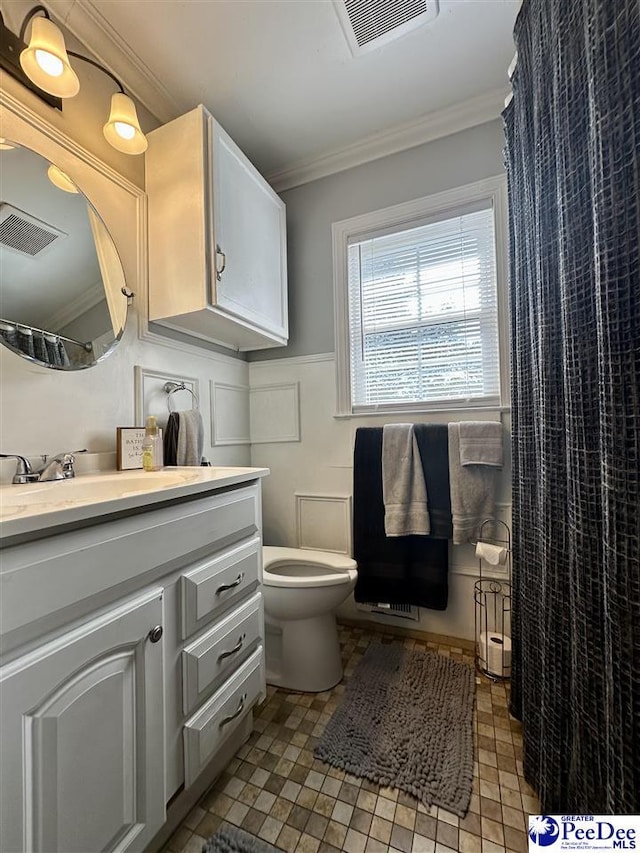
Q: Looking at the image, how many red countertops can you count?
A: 0